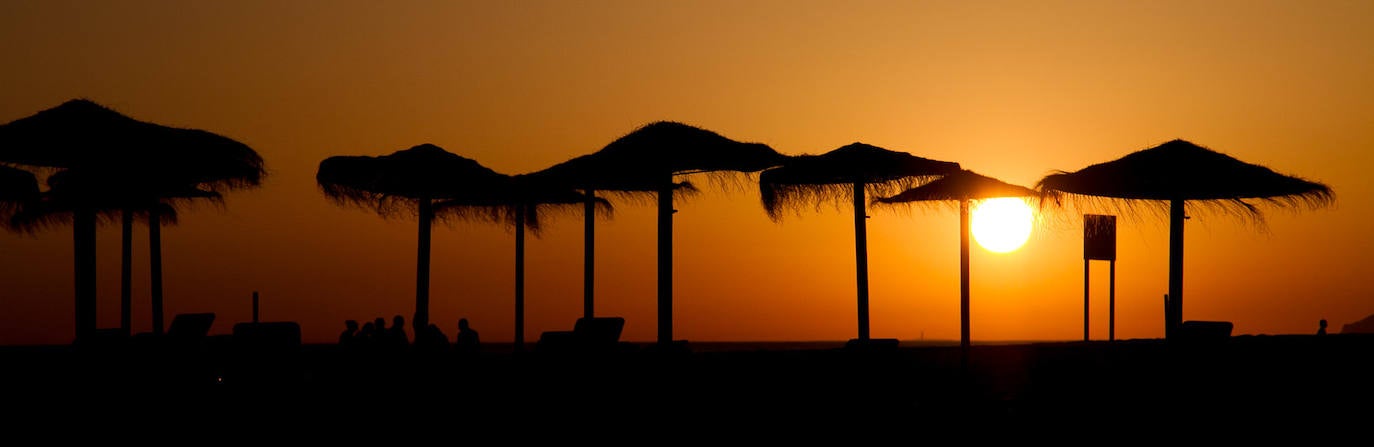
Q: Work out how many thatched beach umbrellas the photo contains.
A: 10